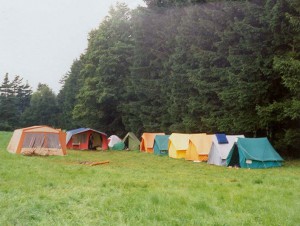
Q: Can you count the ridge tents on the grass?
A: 7